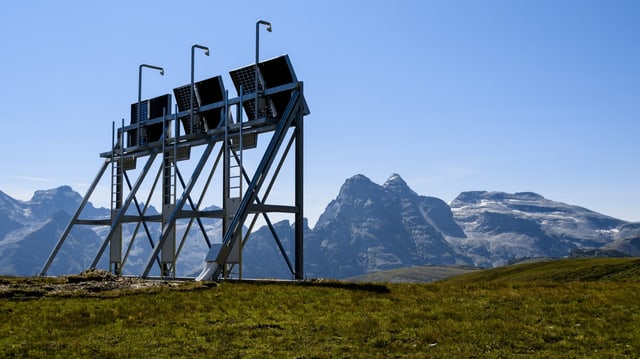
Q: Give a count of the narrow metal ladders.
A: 3